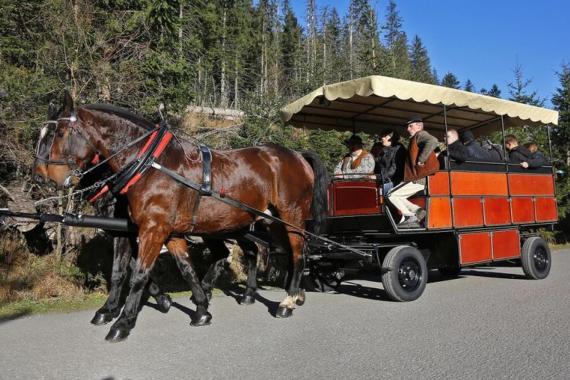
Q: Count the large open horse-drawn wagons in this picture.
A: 1